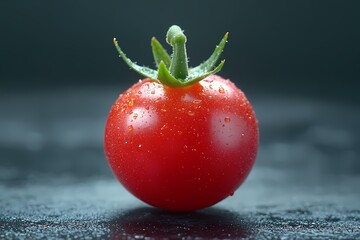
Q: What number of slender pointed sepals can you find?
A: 5